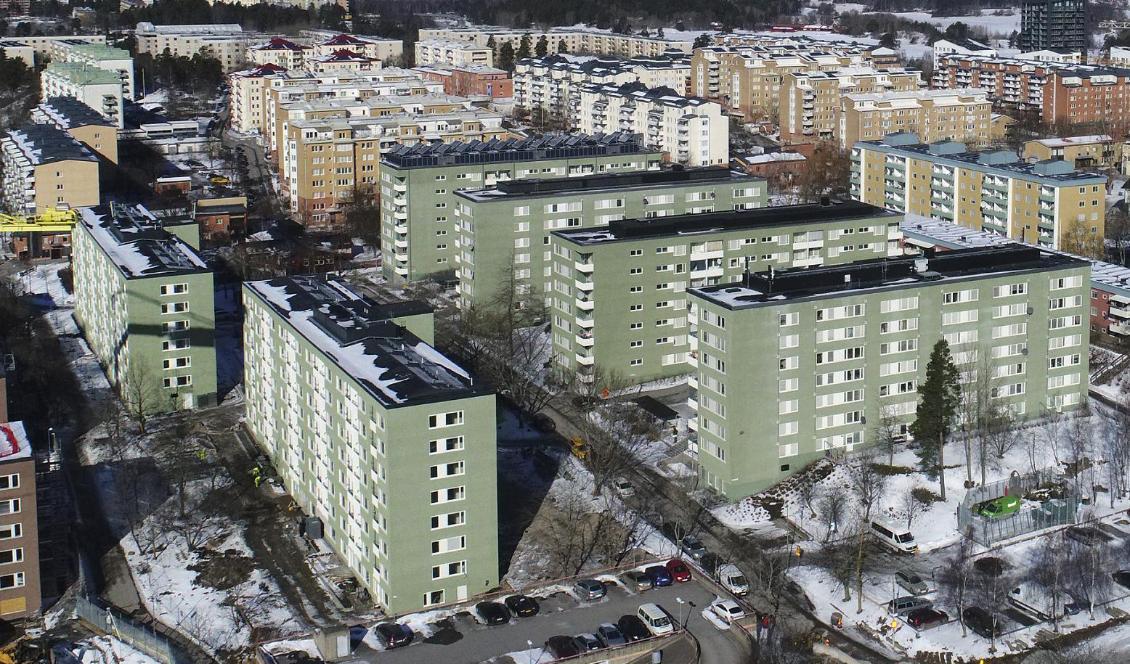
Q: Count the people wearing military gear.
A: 0